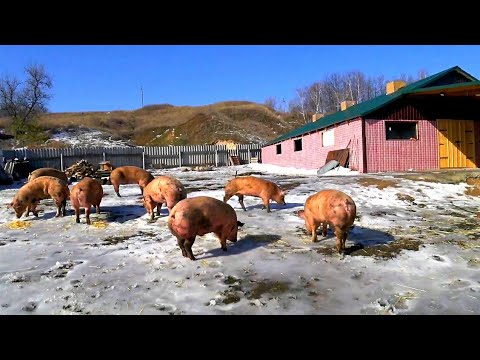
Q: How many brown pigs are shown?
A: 8